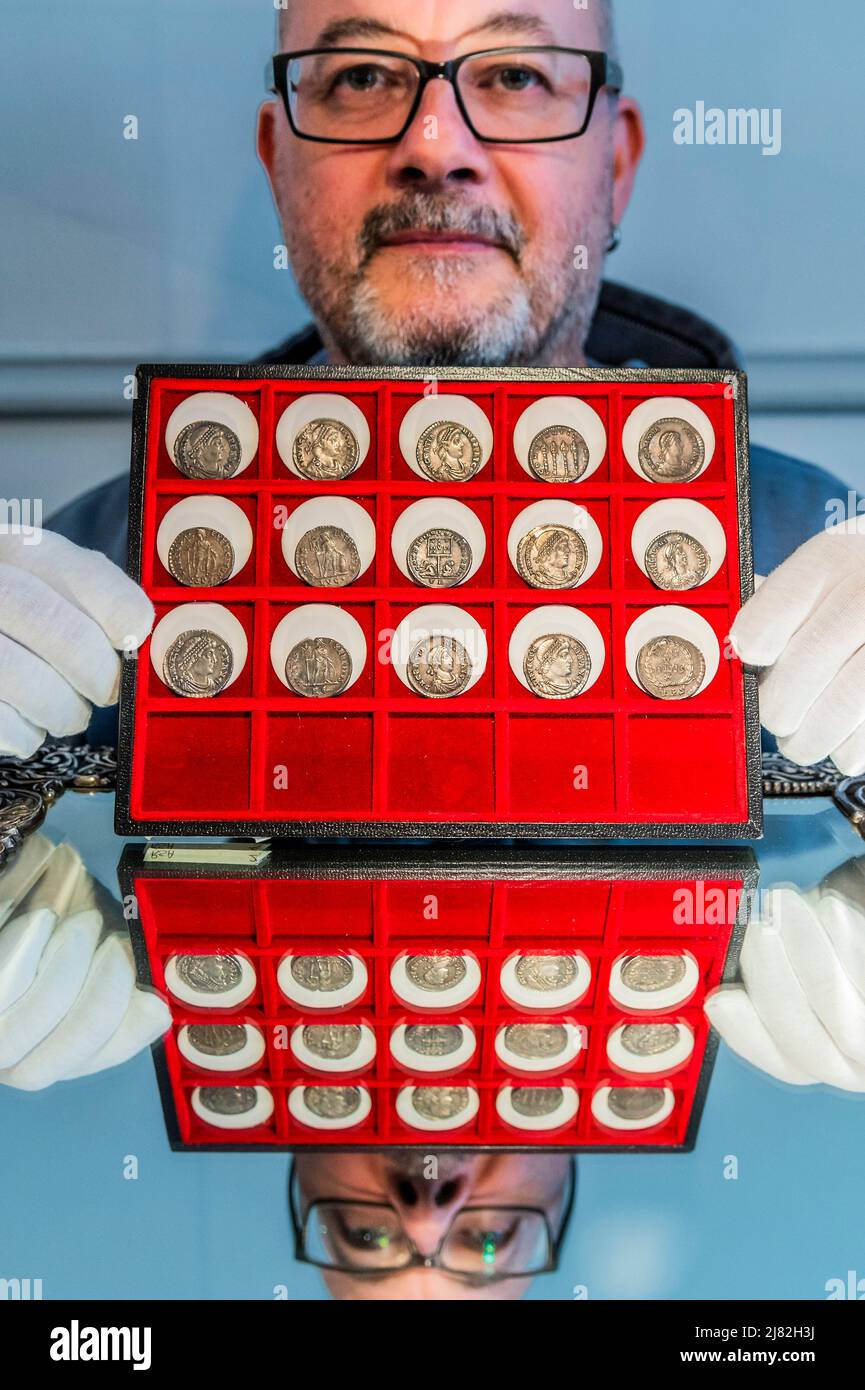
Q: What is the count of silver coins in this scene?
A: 15